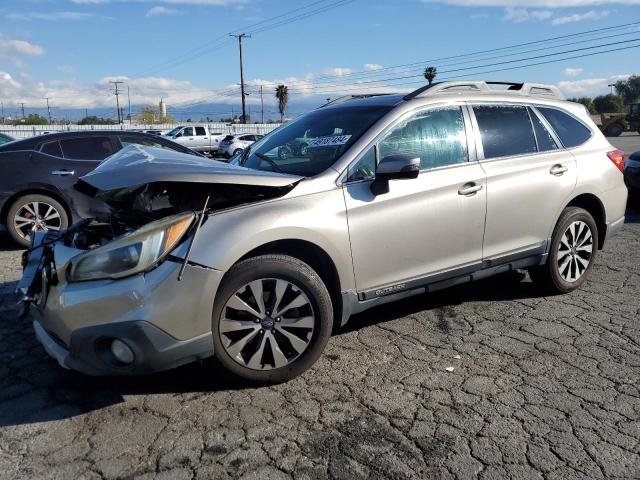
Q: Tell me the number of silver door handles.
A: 3